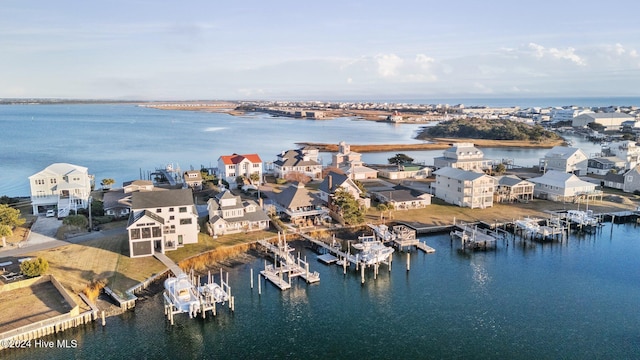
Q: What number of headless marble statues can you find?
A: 0